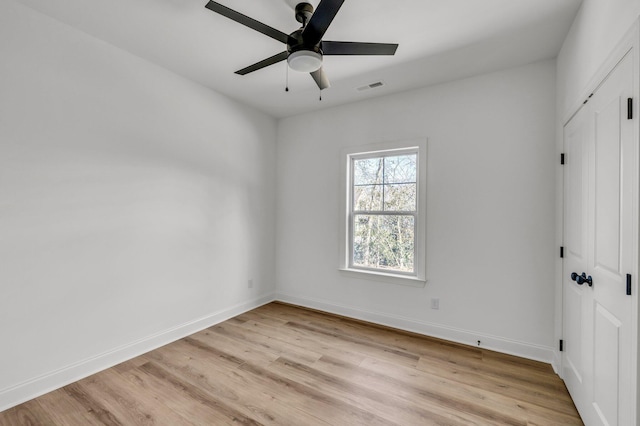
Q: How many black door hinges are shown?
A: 5